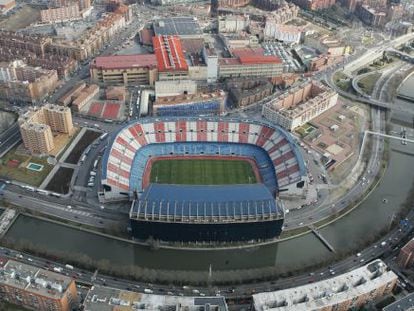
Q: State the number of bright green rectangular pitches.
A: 1